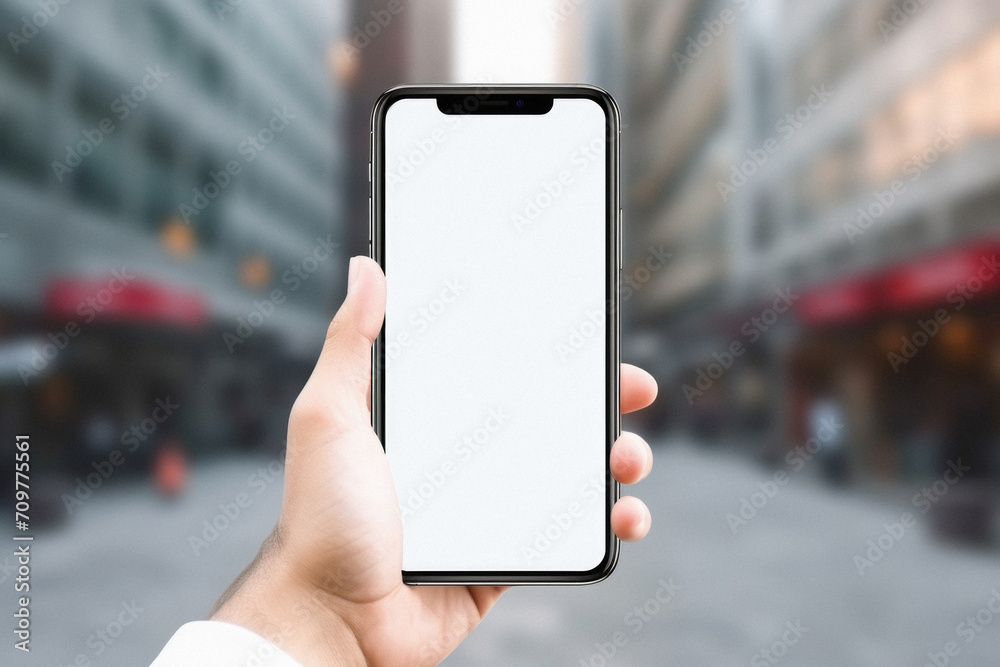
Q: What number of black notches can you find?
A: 1